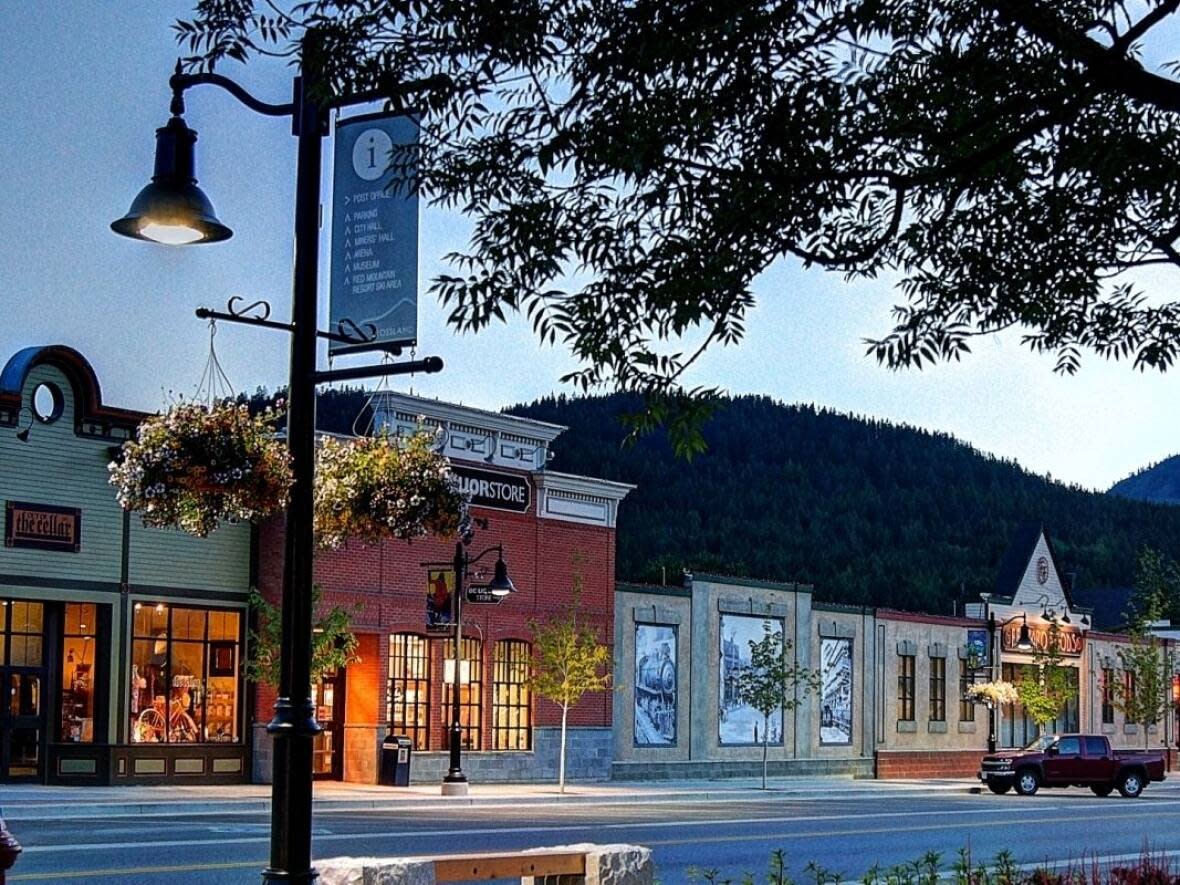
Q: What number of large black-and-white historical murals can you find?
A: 3